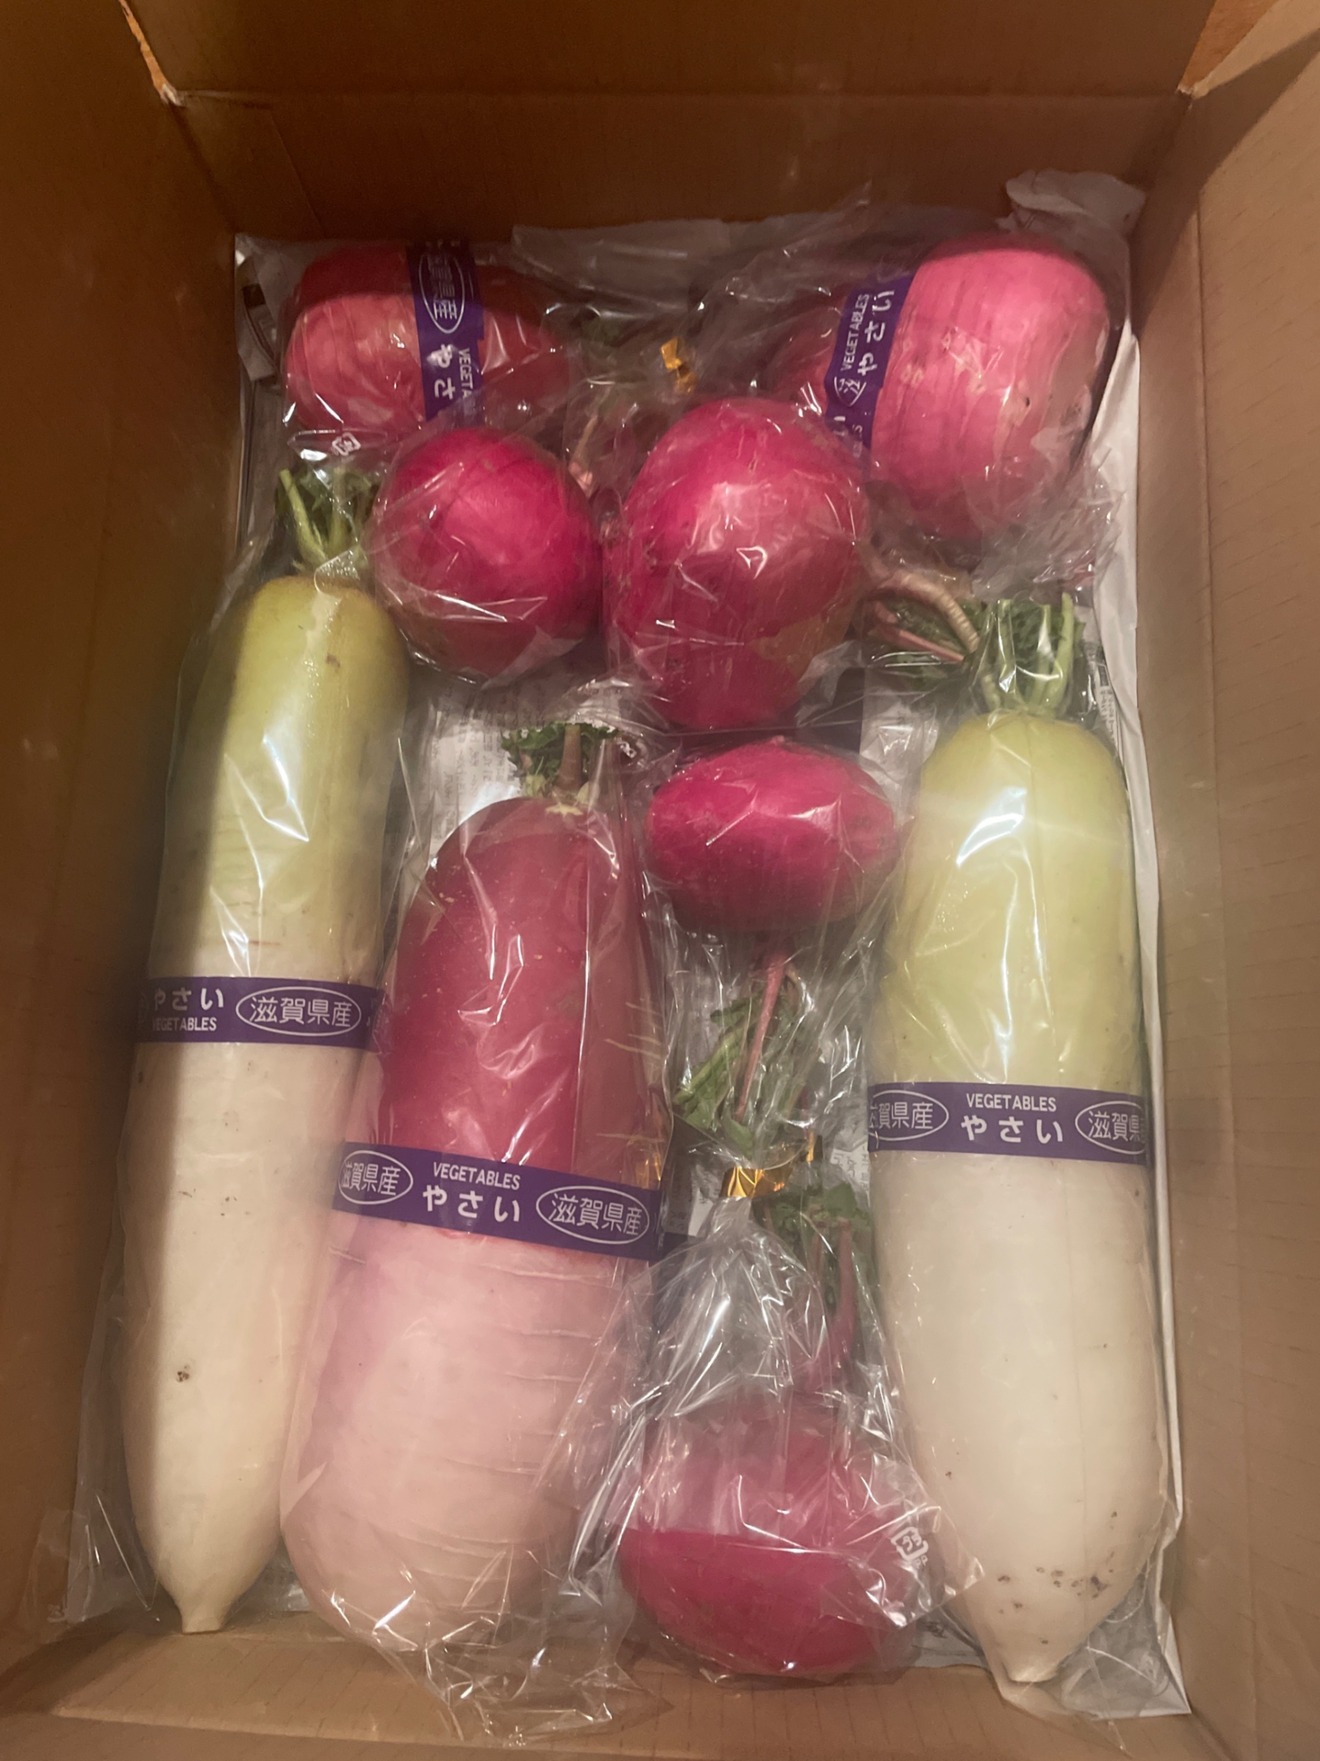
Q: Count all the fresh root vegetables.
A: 9